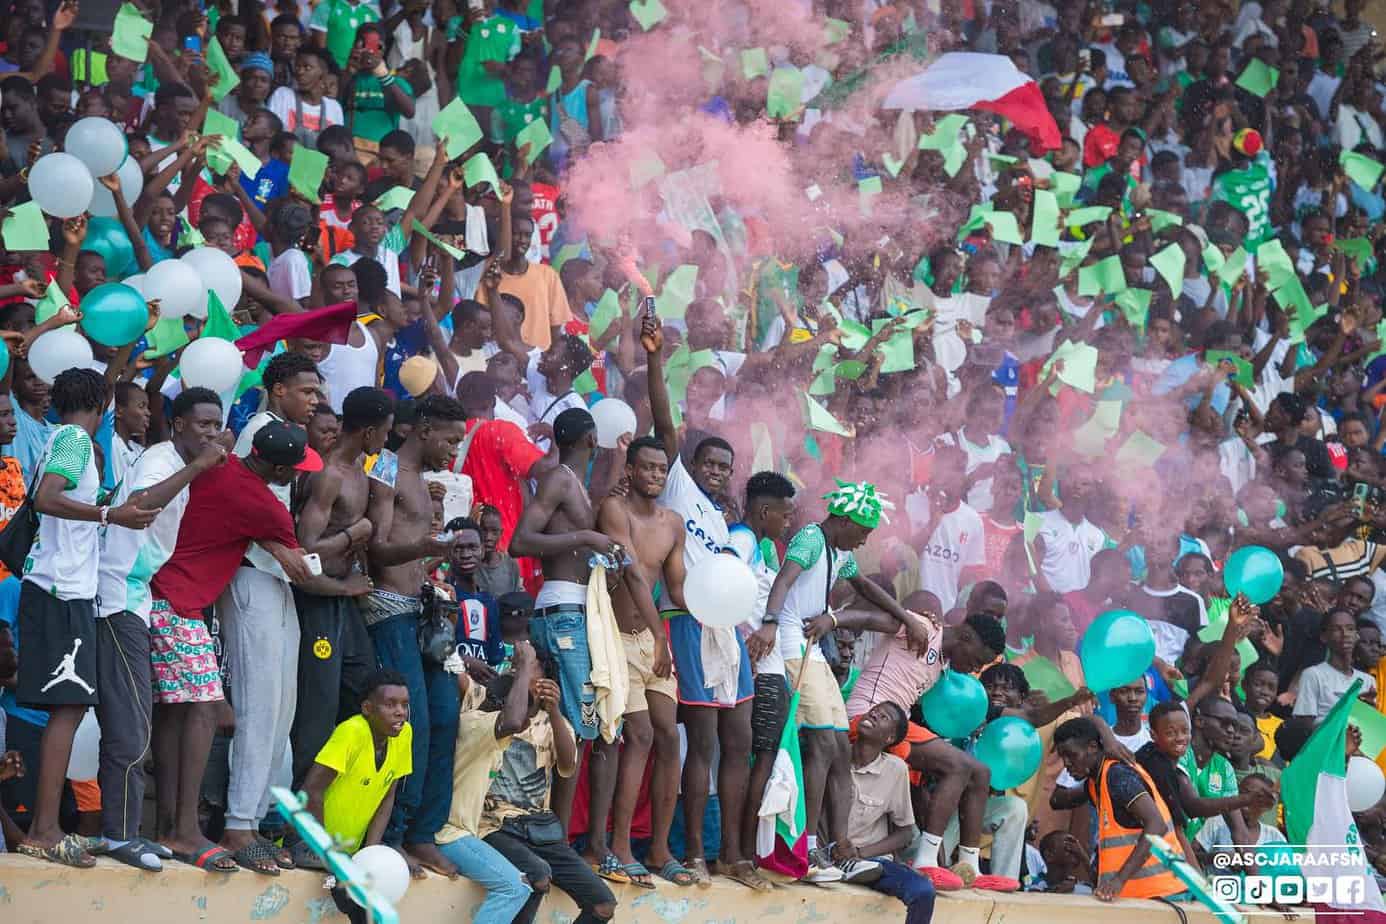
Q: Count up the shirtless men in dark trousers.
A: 2